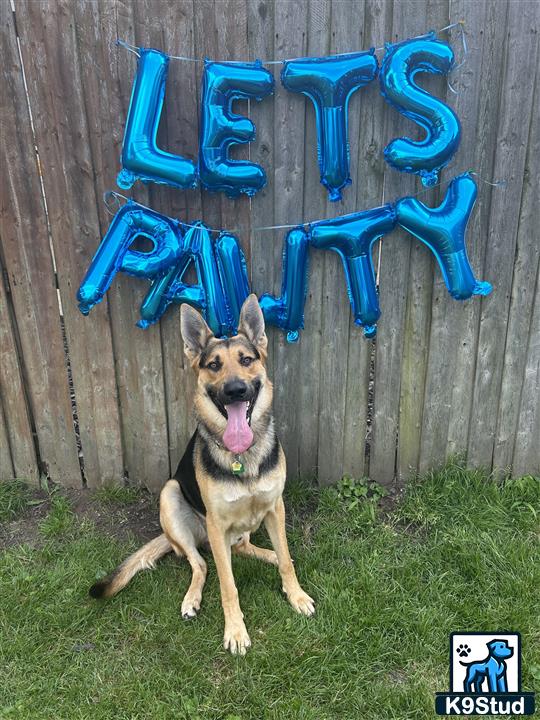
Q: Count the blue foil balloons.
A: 9